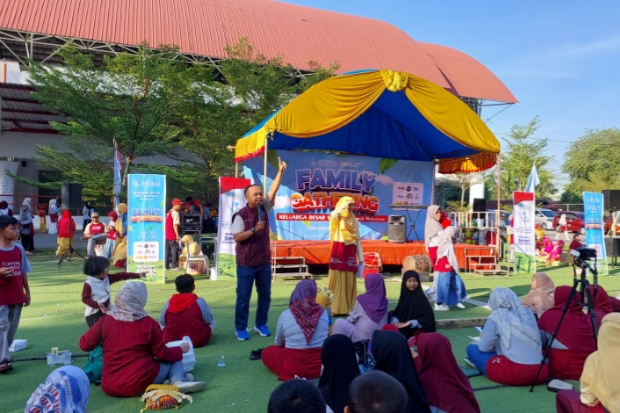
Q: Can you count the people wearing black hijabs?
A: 3